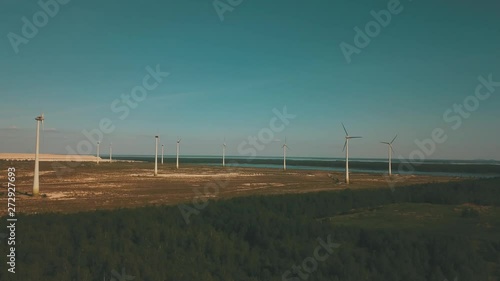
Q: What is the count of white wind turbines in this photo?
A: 10